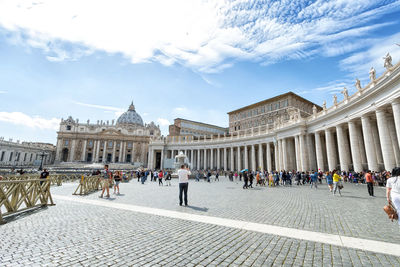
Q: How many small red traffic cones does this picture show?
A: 0